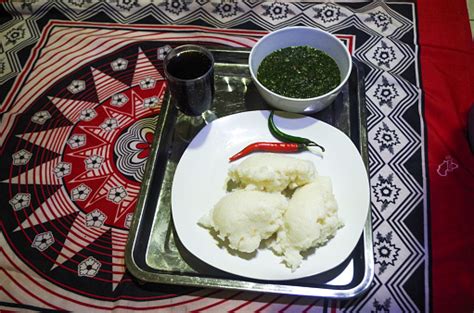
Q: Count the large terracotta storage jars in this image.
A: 0